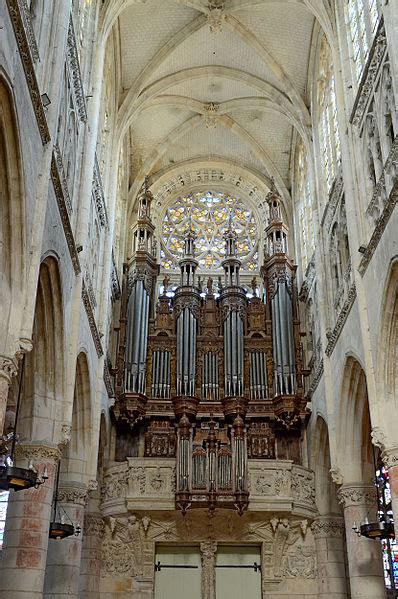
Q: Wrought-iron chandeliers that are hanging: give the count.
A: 3